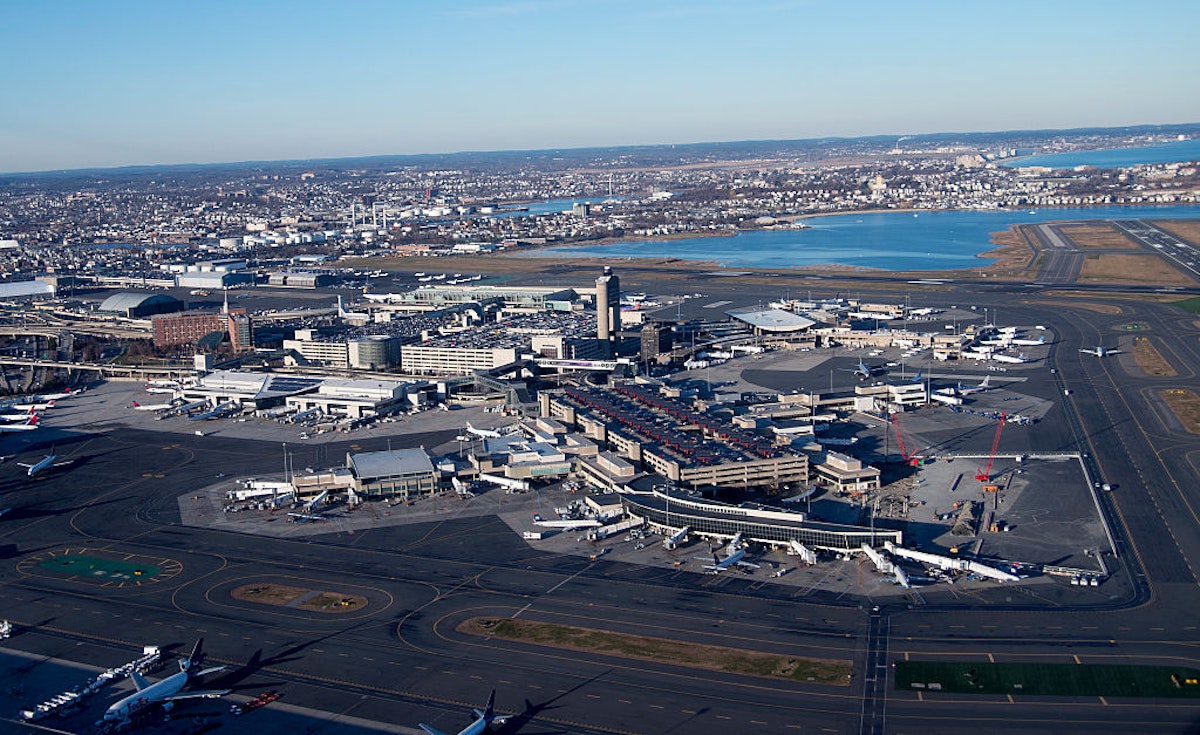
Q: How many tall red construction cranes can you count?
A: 2